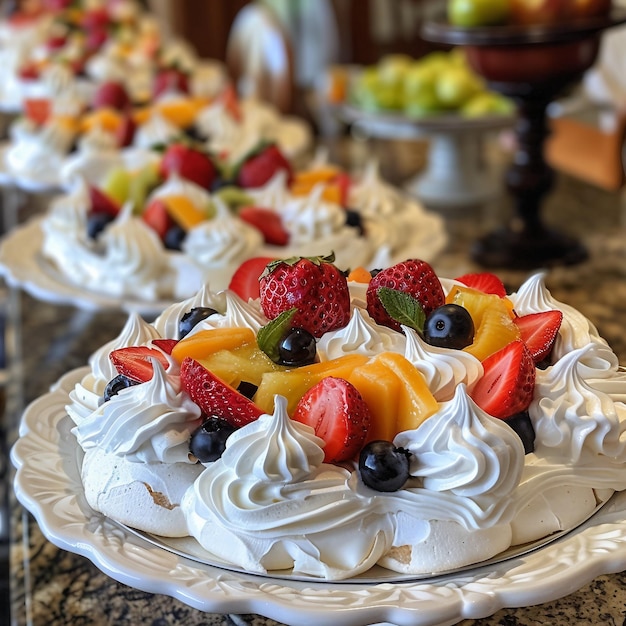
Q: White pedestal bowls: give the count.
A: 1